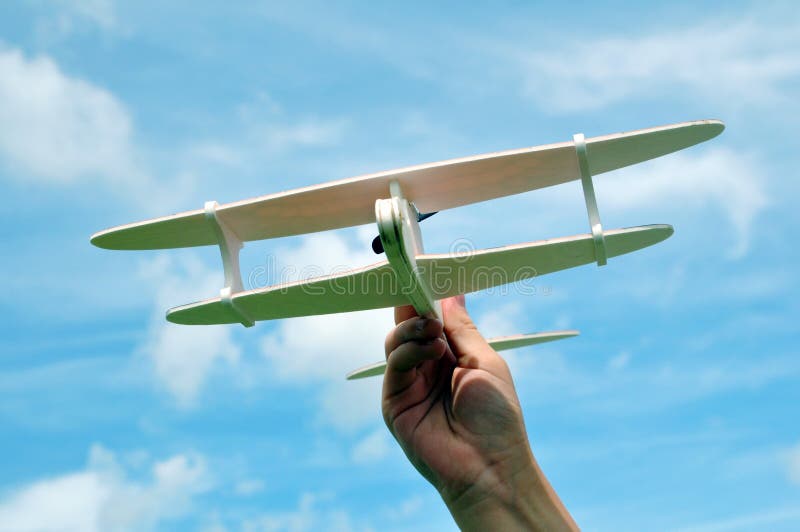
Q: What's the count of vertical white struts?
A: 2